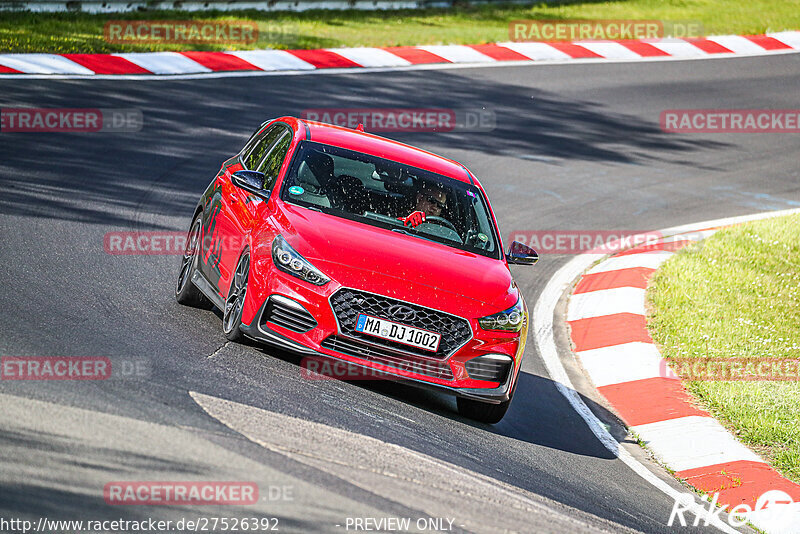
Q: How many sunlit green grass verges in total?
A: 2